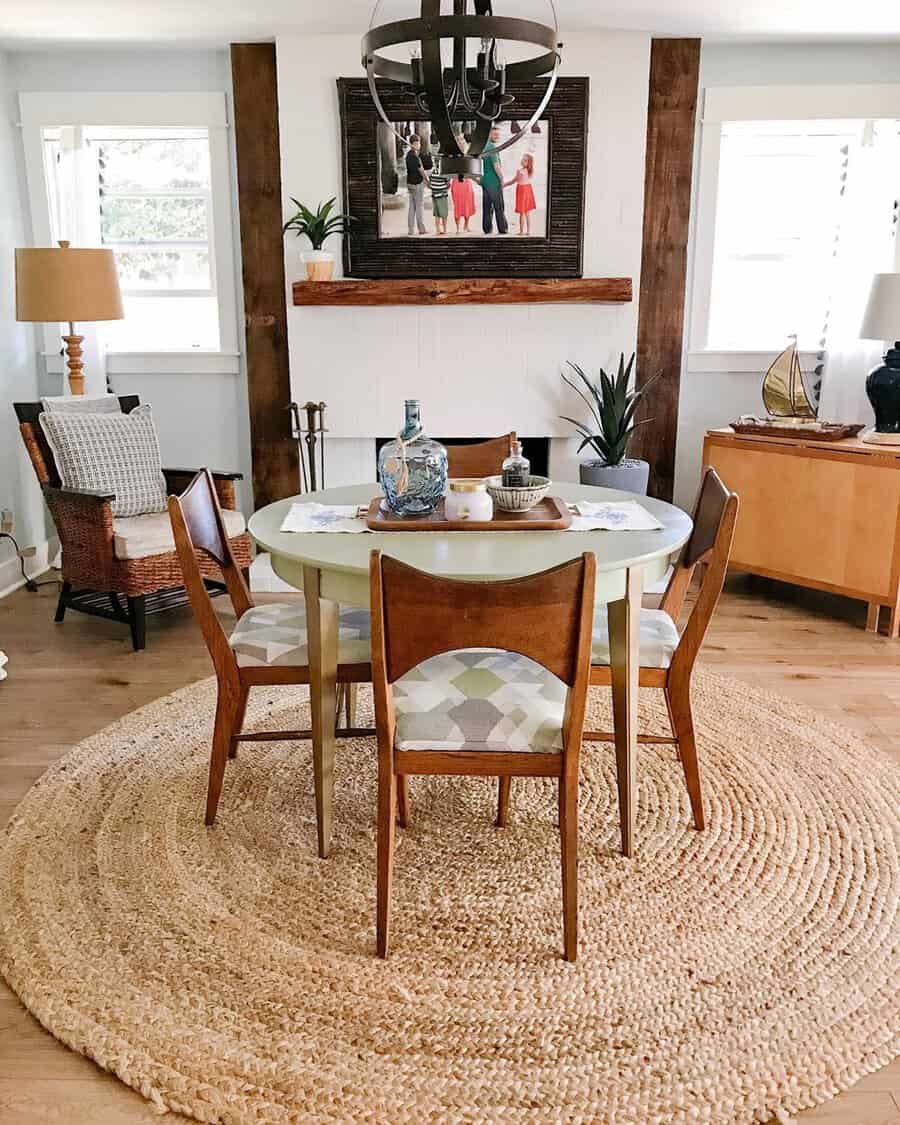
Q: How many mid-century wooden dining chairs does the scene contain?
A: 4